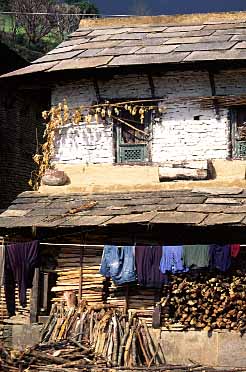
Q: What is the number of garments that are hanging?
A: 7